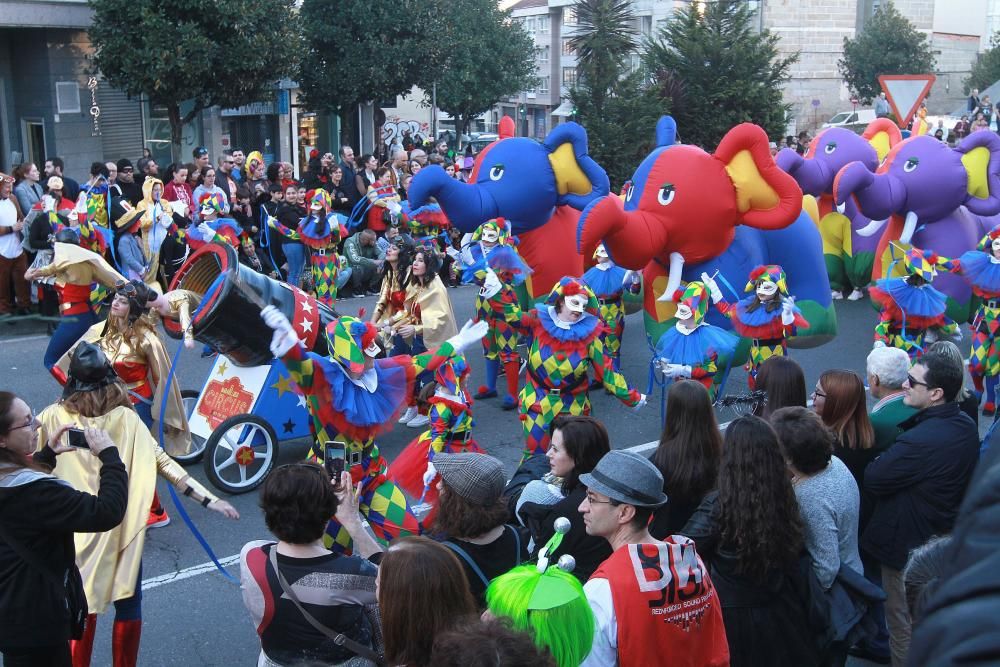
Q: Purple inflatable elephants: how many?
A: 2